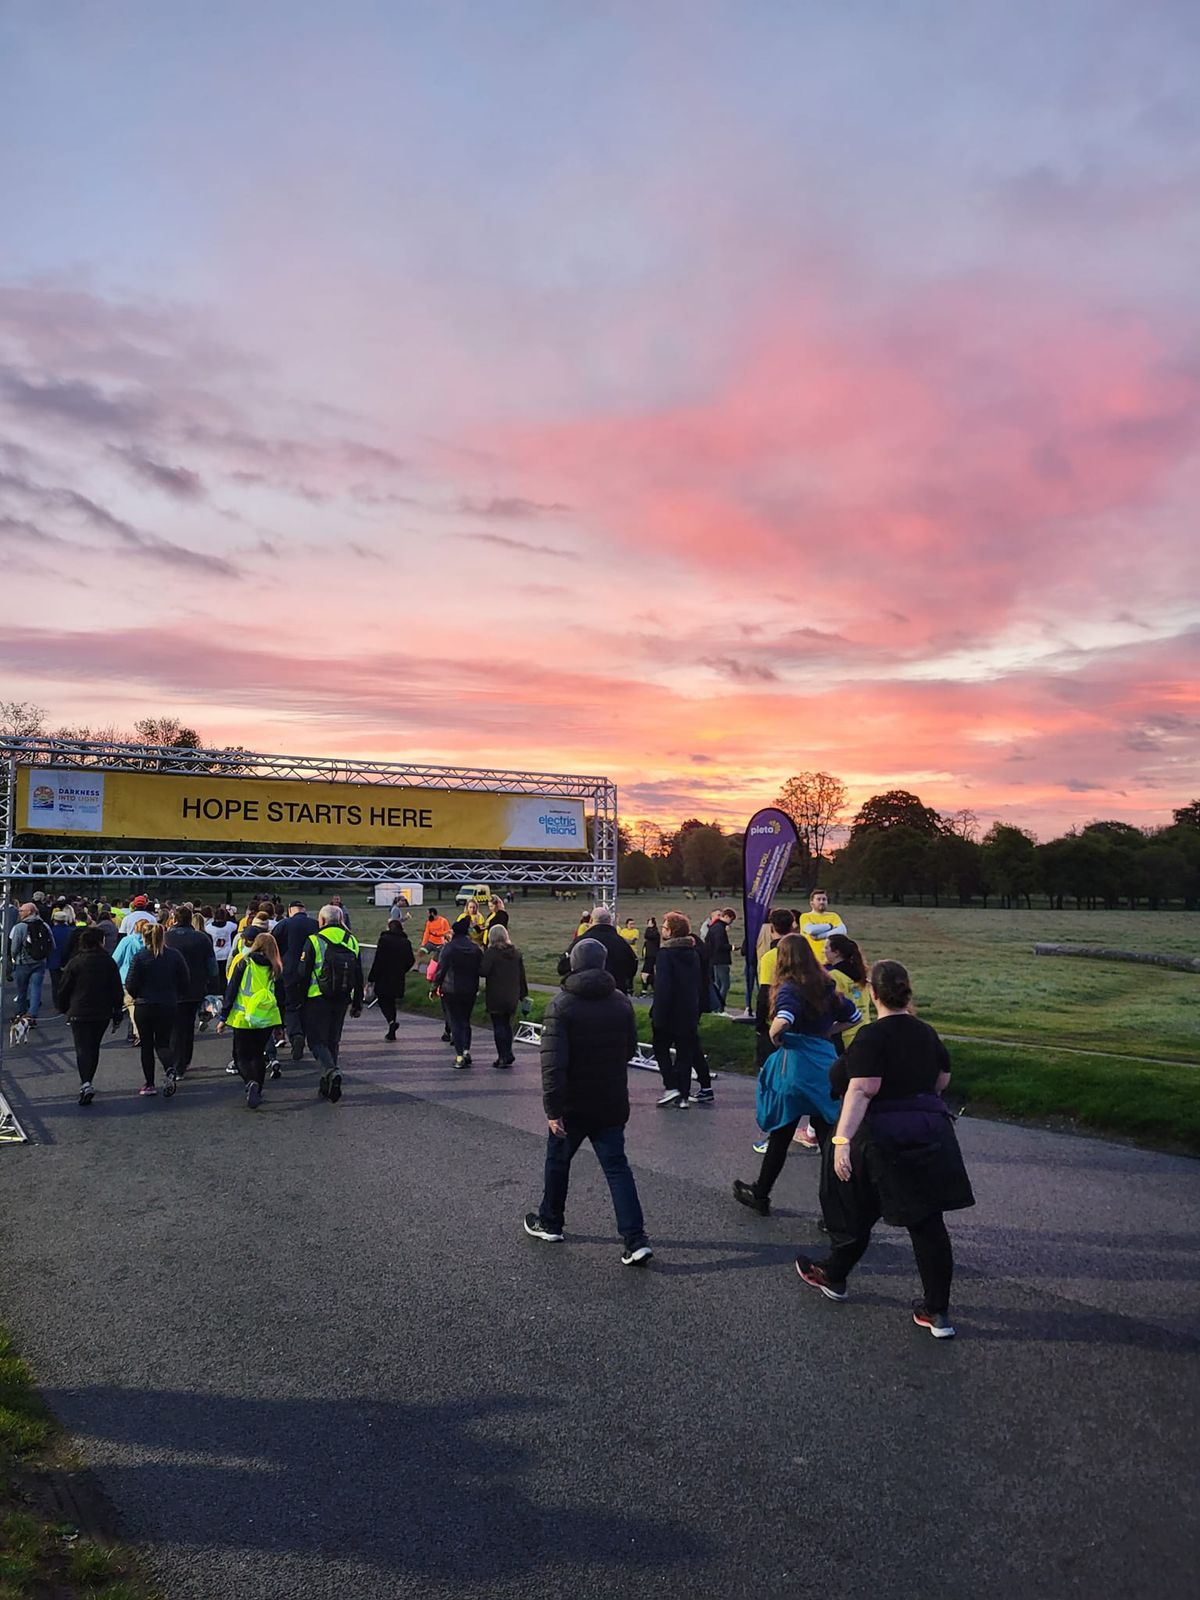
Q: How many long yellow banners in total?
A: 1